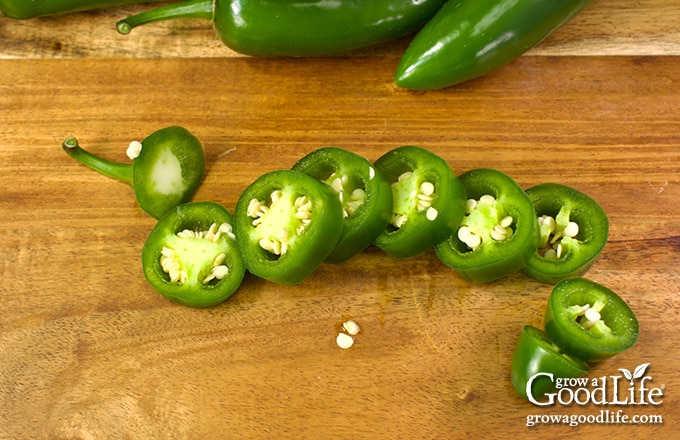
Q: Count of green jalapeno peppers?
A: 4